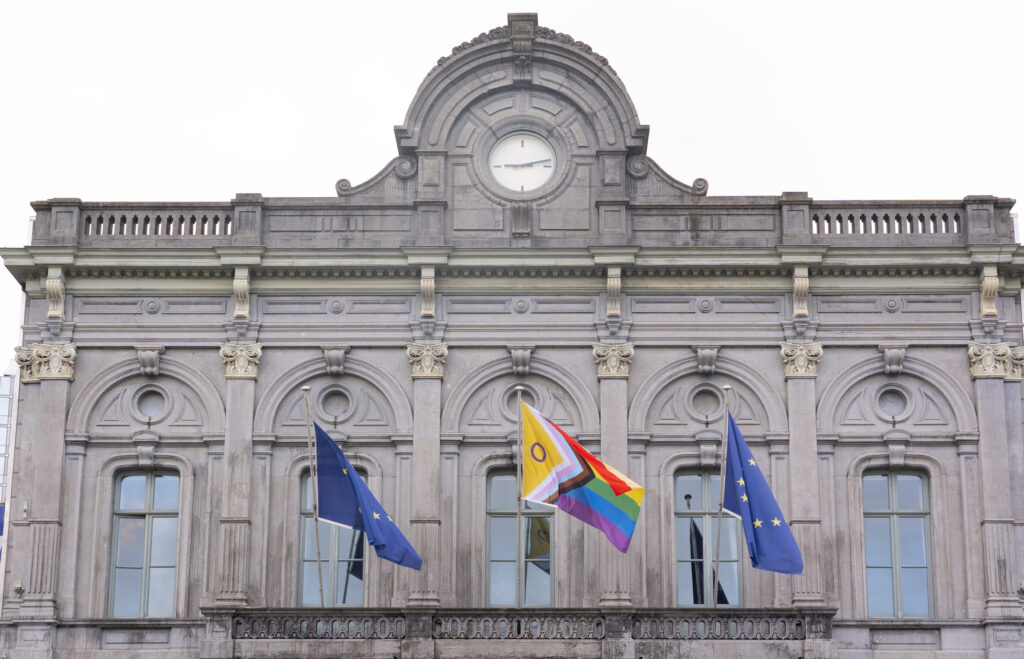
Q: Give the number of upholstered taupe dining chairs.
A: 0